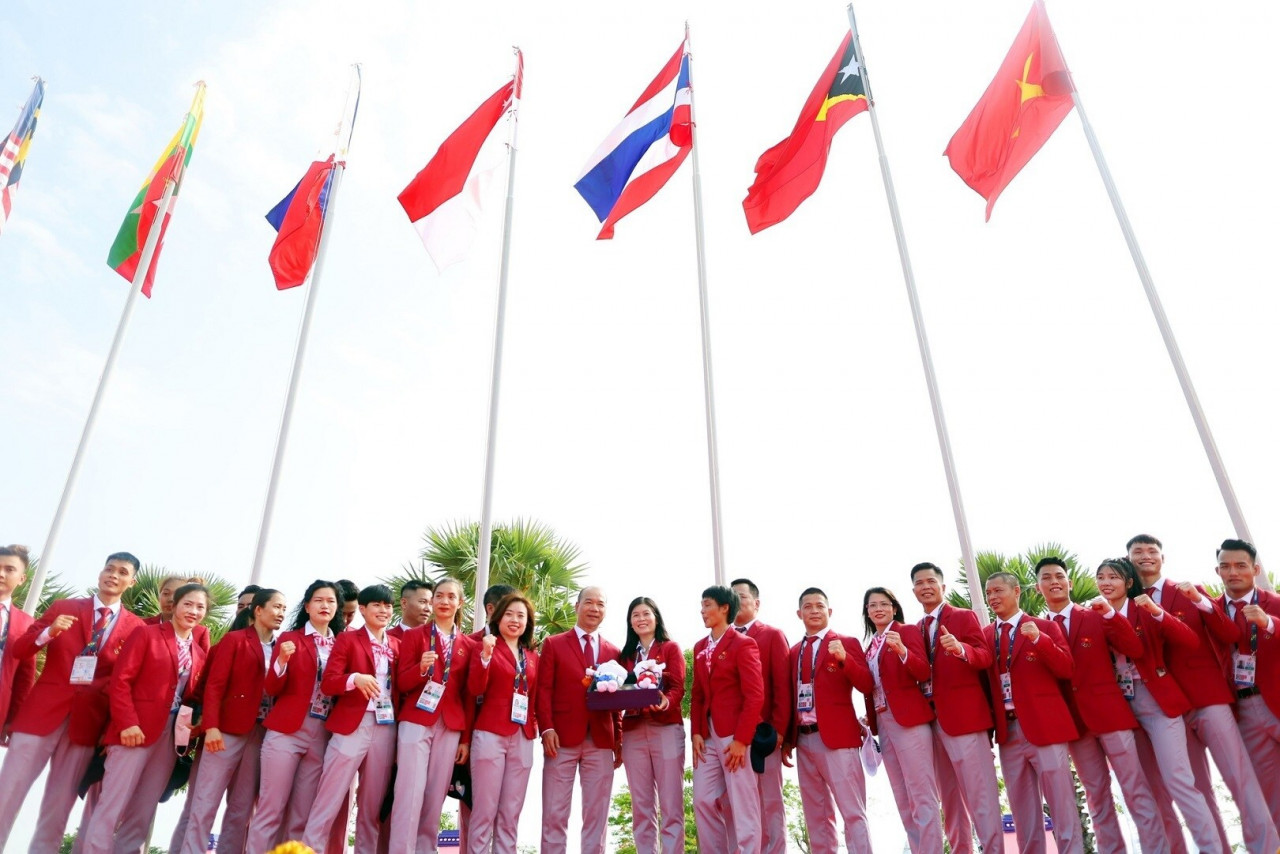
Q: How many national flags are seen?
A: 7